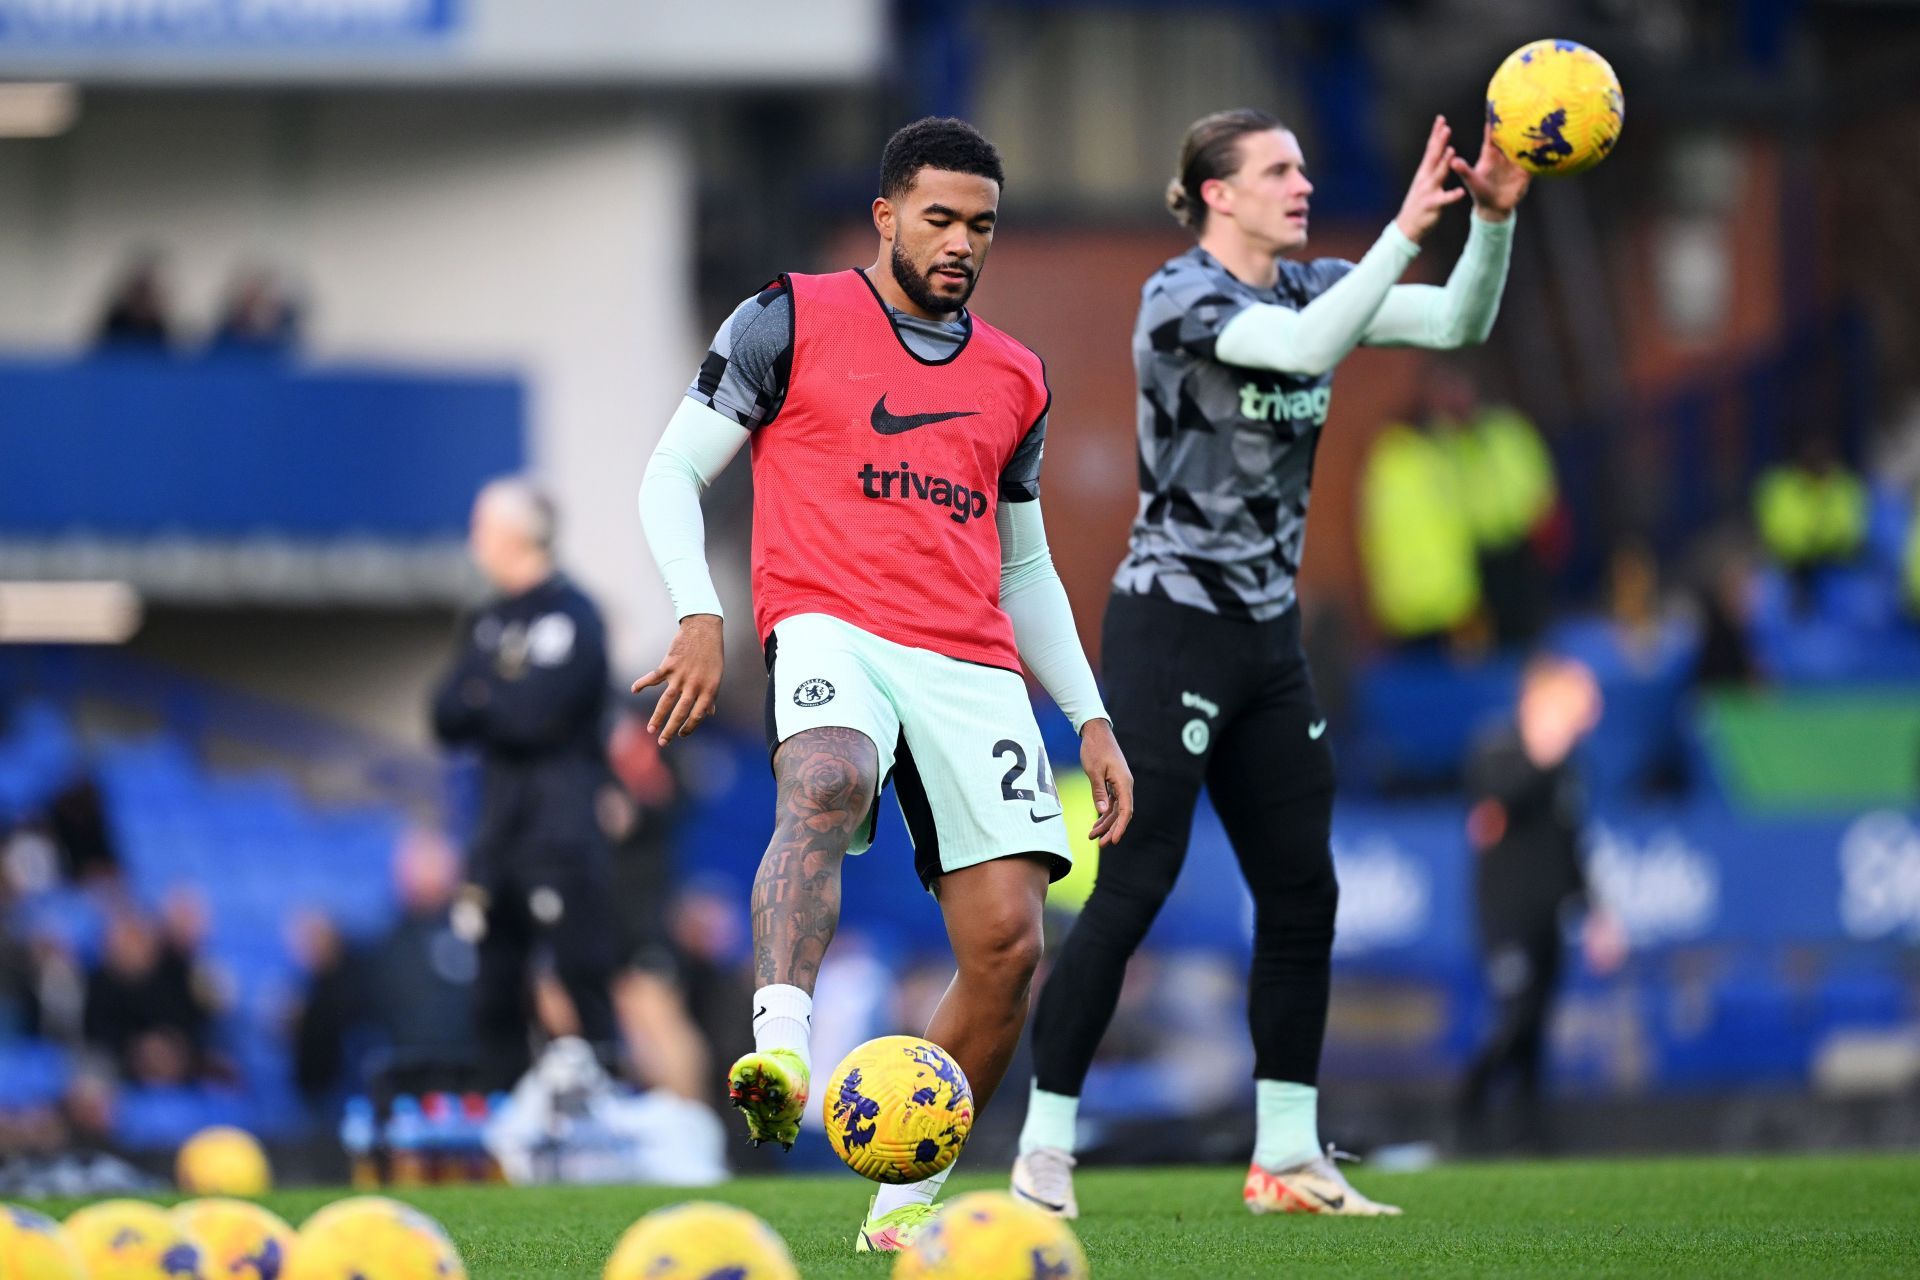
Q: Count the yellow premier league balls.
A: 9